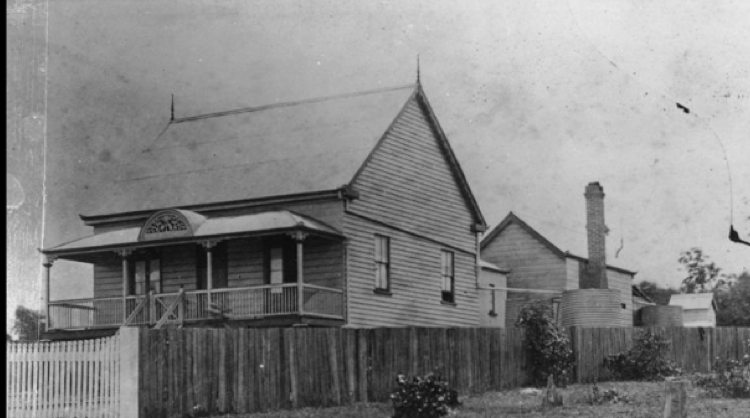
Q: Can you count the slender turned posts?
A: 4